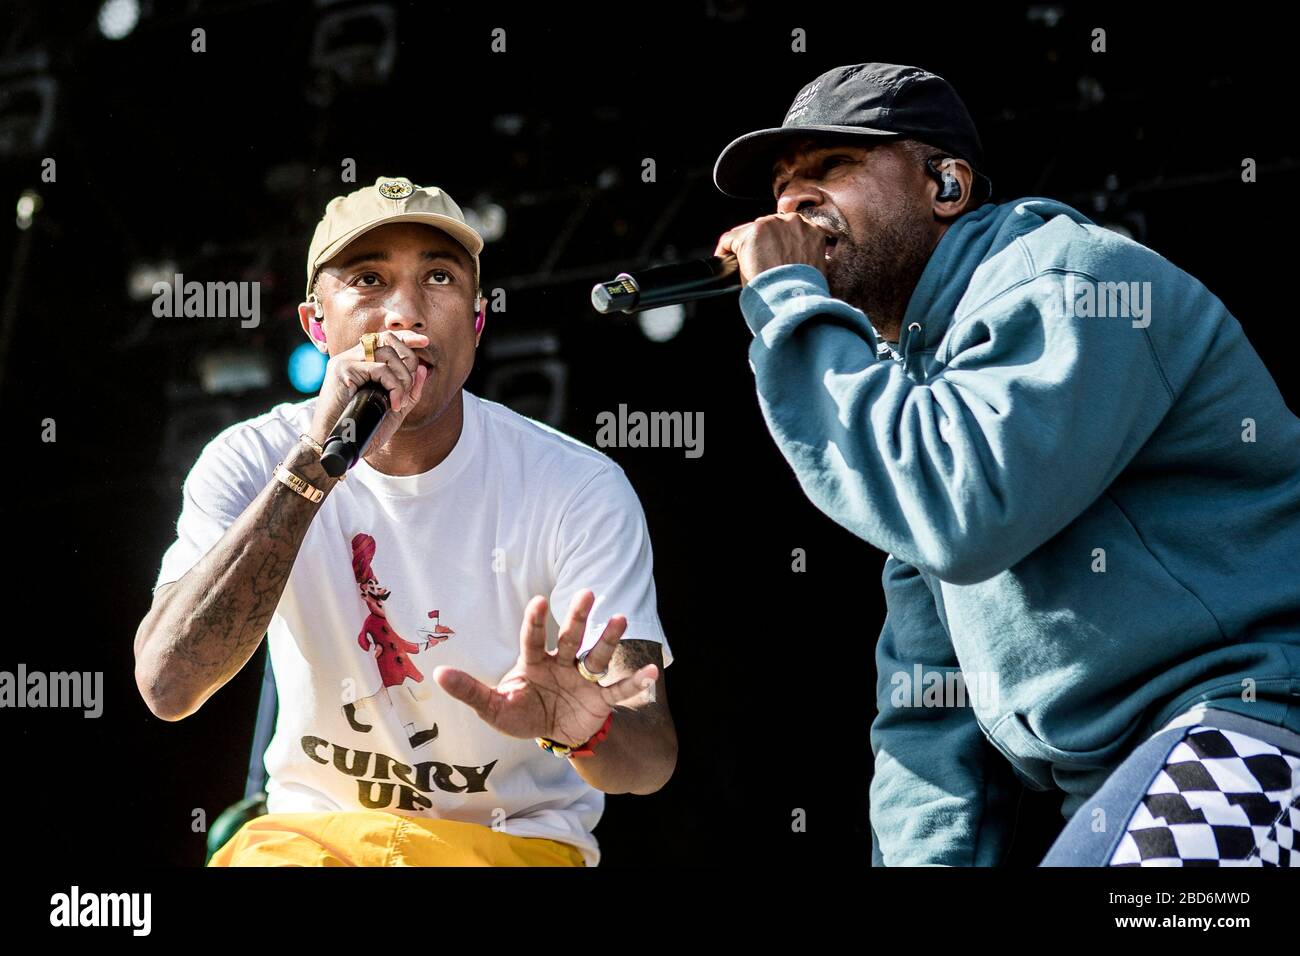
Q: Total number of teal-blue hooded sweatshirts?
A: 1